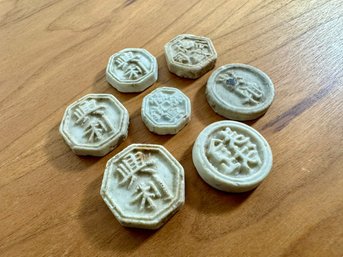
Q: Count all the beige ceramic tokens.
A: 7